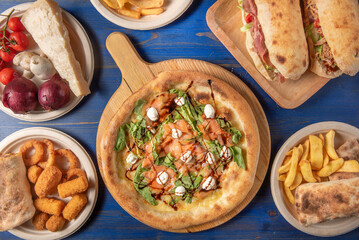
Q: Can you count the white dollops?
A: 11